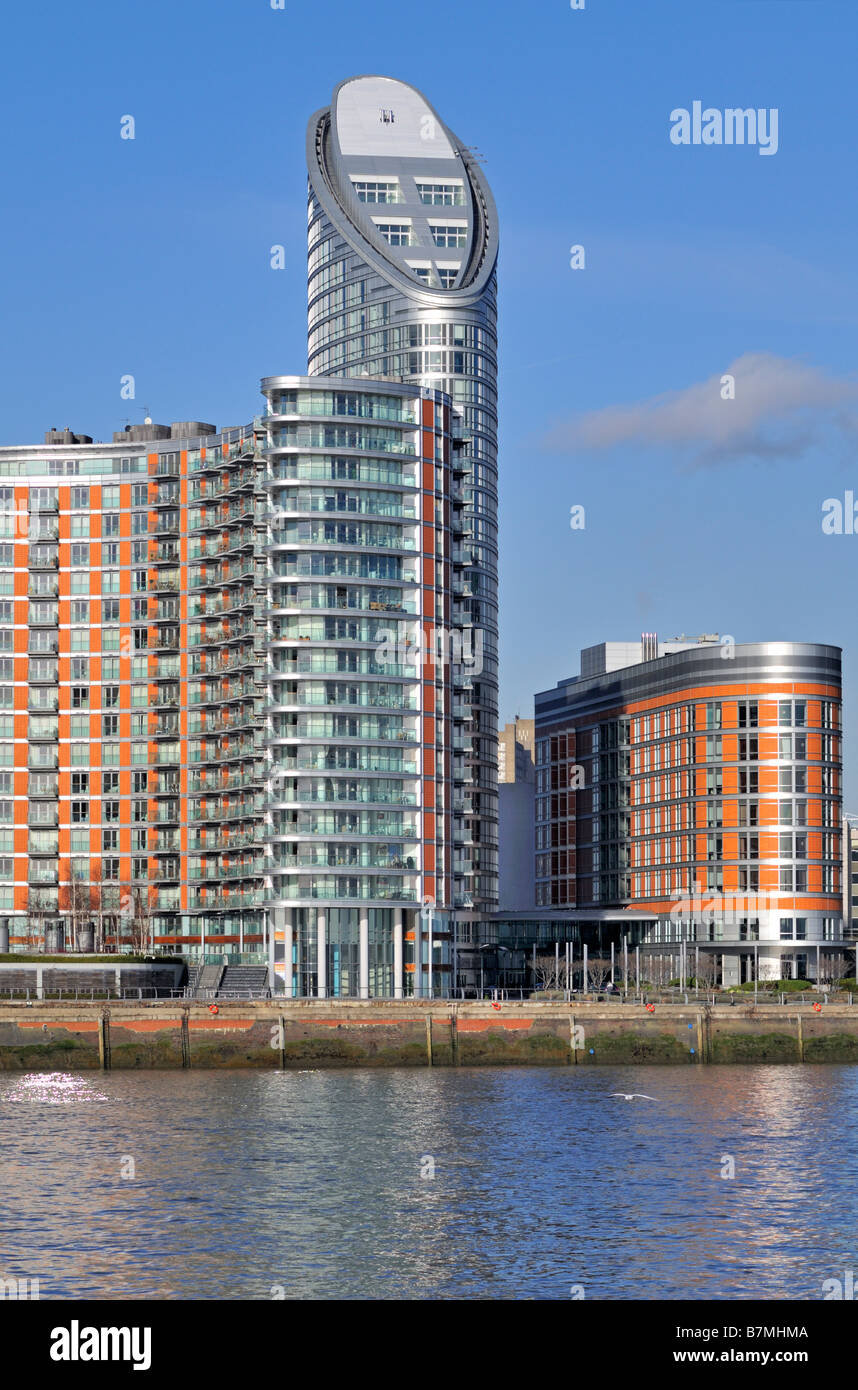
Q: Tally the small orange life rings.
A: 4